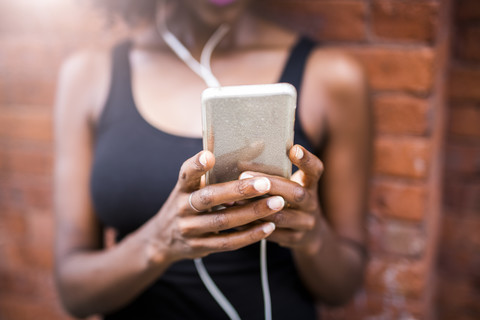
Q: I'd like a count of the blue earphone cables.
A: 0